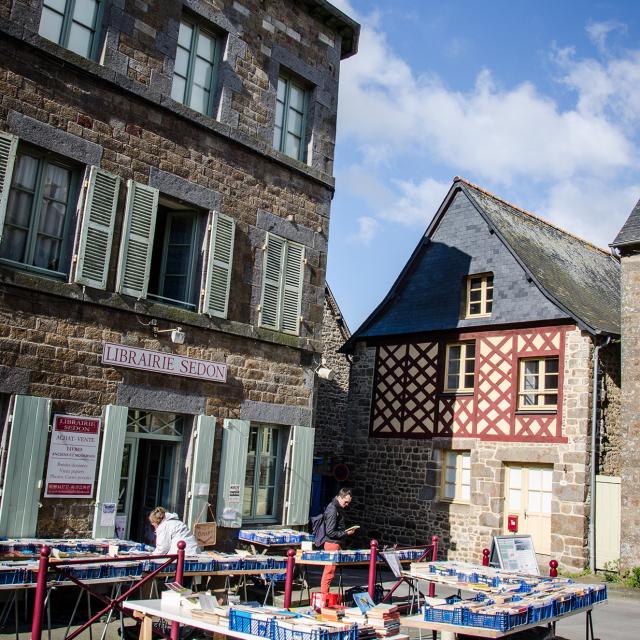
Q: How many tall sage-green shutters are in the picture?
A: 11